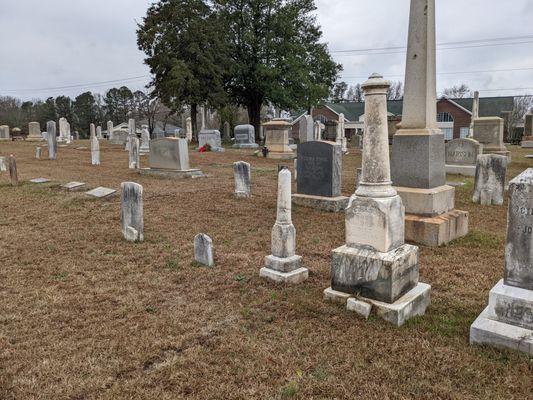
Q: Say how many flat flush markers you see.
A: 3